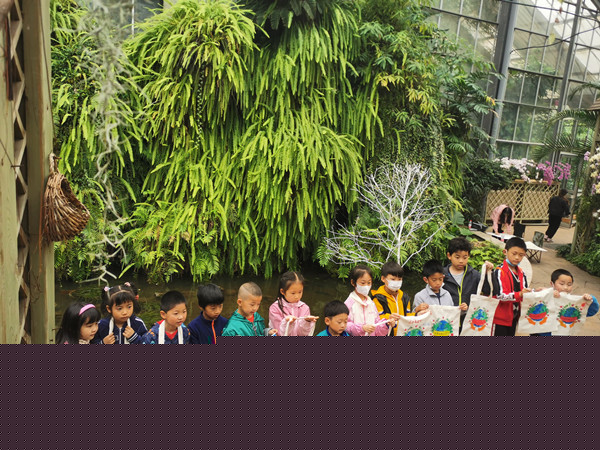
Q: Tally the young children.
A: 13